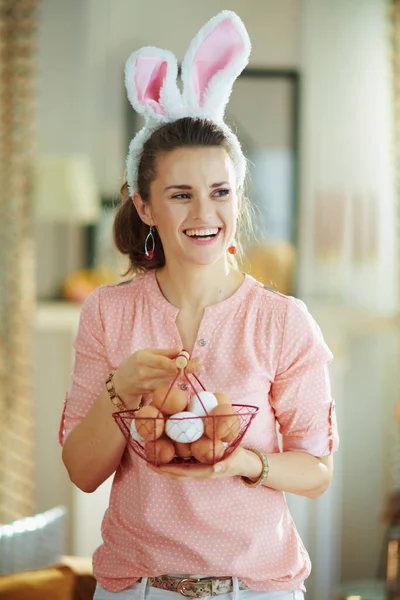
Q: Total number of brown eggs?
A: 7